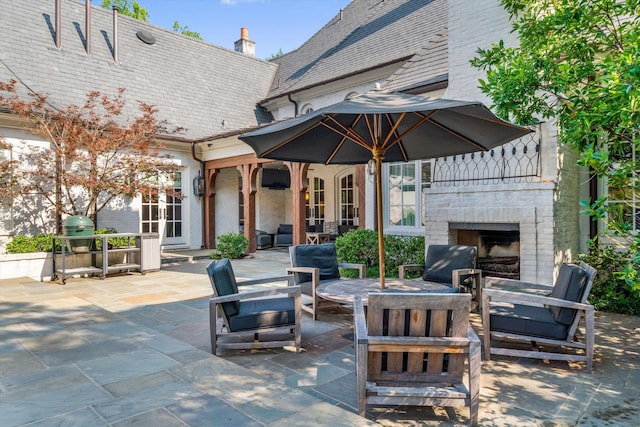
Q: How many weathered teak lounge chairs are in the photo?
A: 5